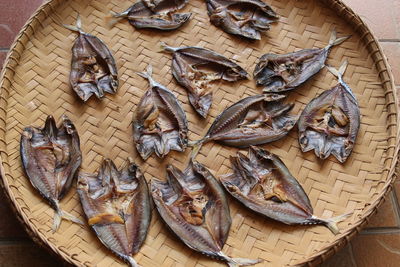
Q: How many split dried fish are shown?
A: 12